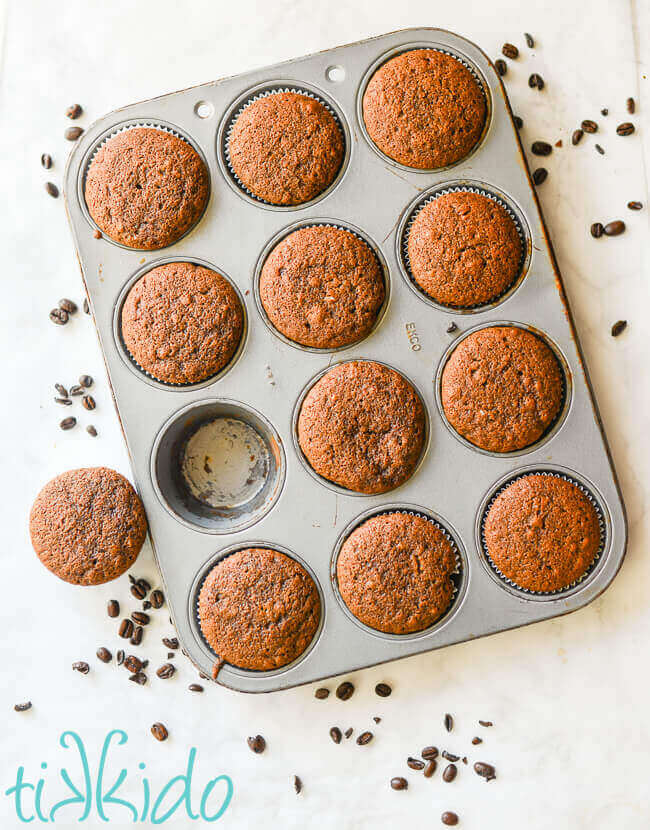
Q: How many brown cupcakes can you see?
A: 12